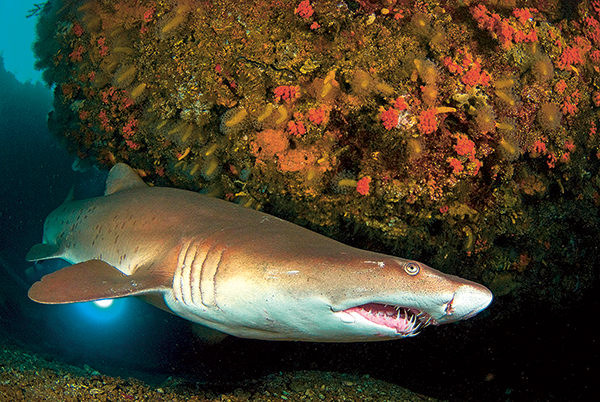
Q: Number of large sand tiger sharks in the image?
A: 1